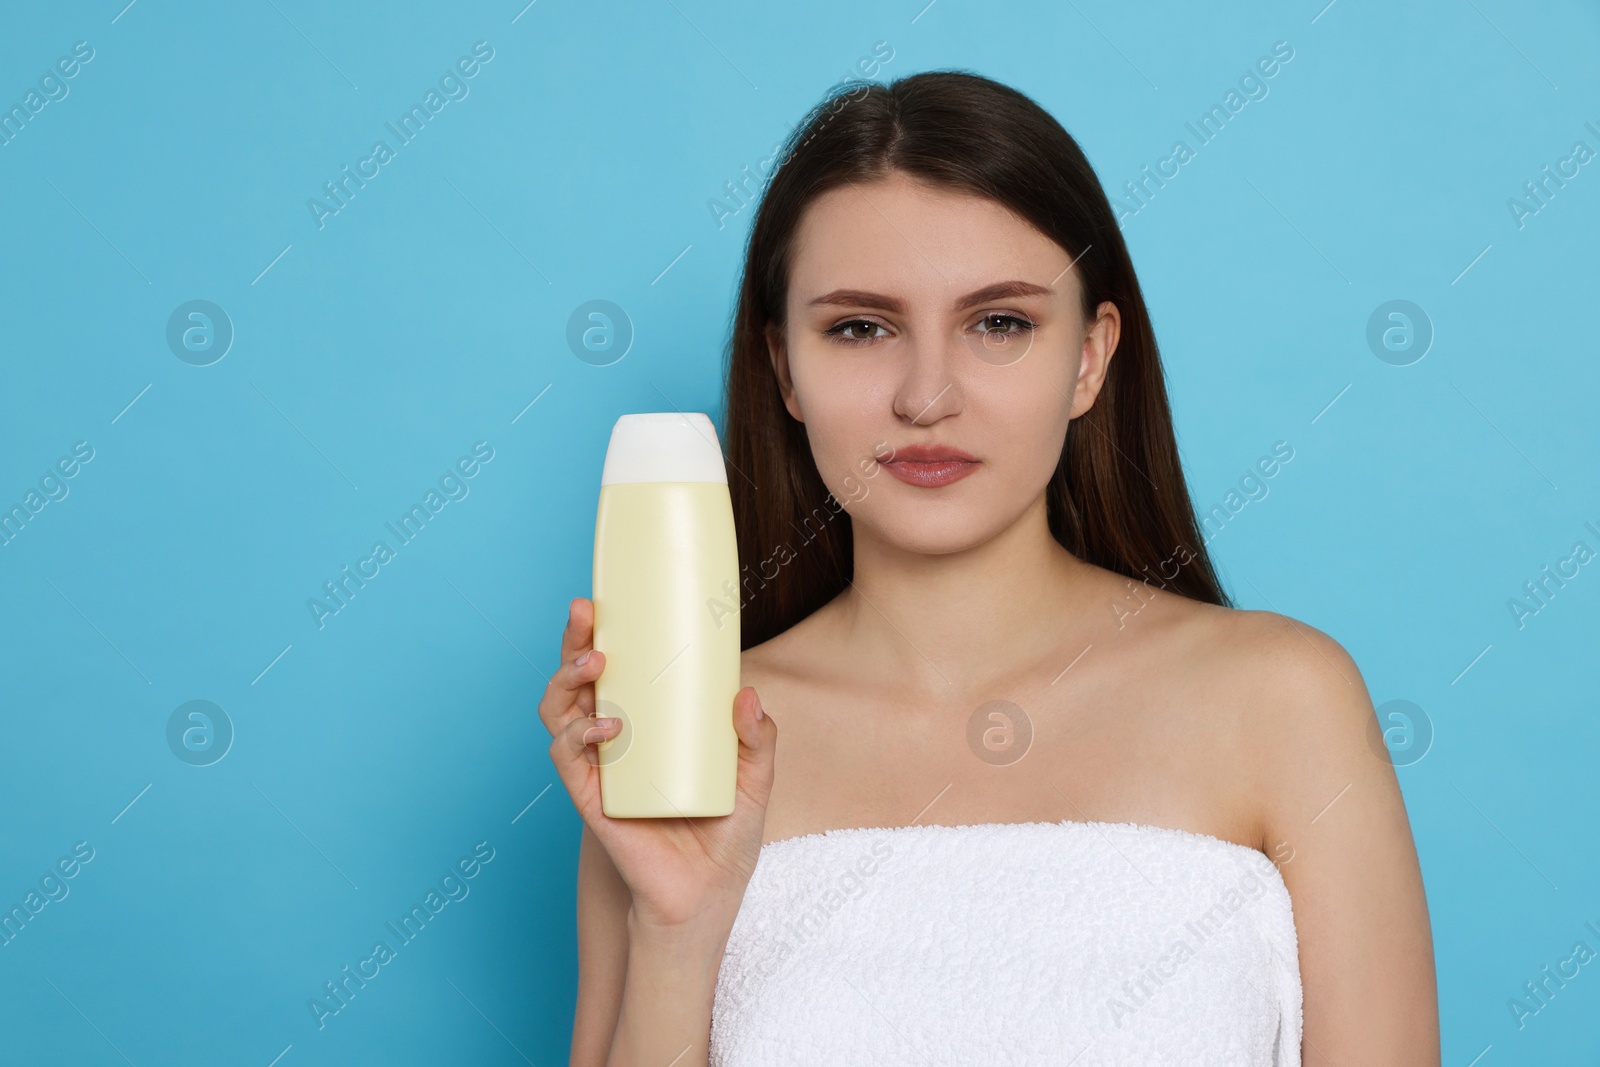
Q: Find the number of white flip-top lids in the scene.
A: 1